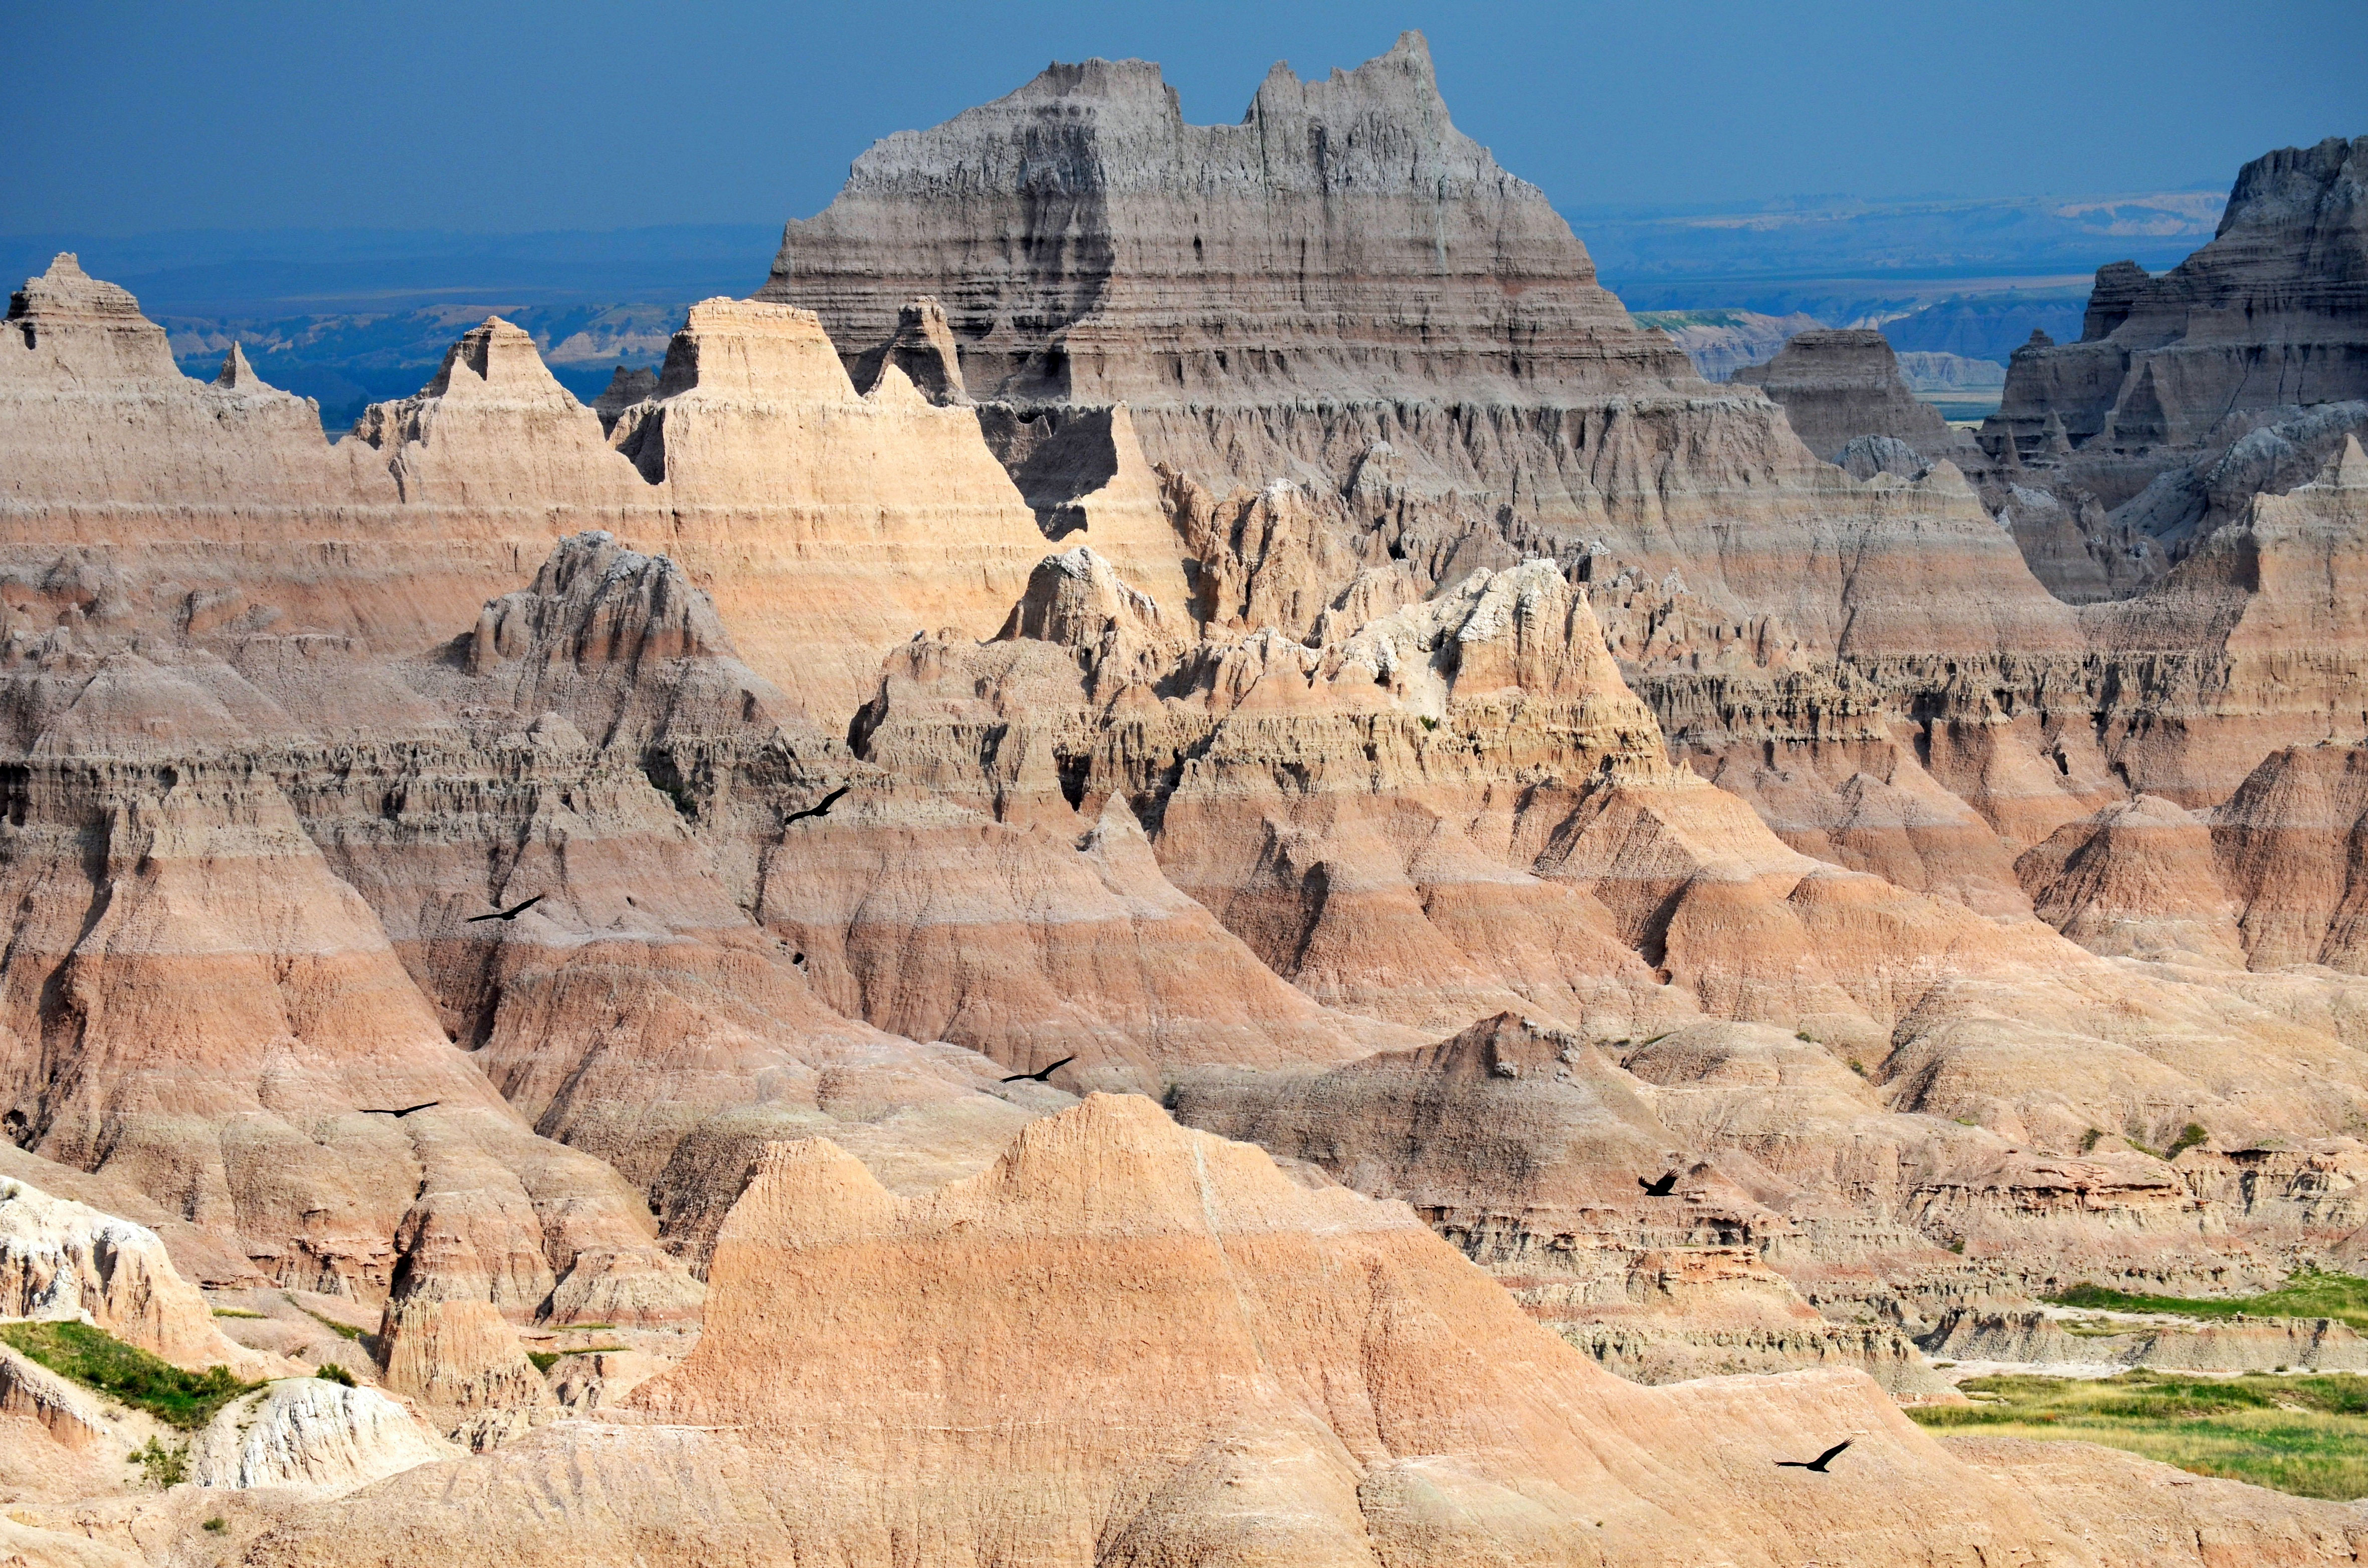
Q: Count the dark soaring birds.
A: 6